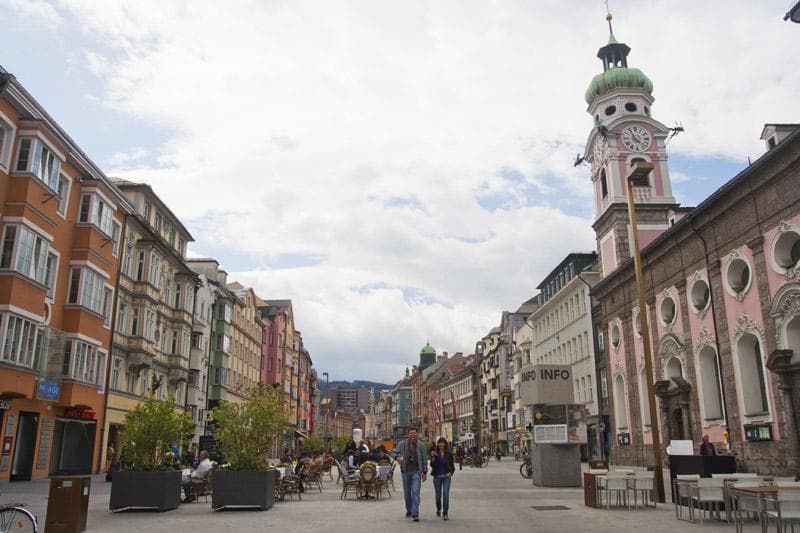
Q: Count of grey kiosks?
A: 1